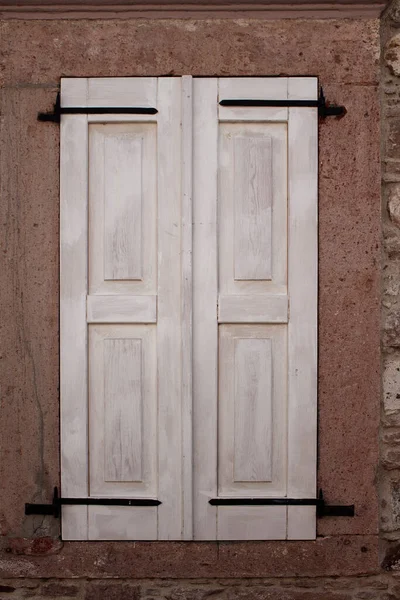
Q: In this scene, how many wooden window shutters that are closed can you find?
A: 2